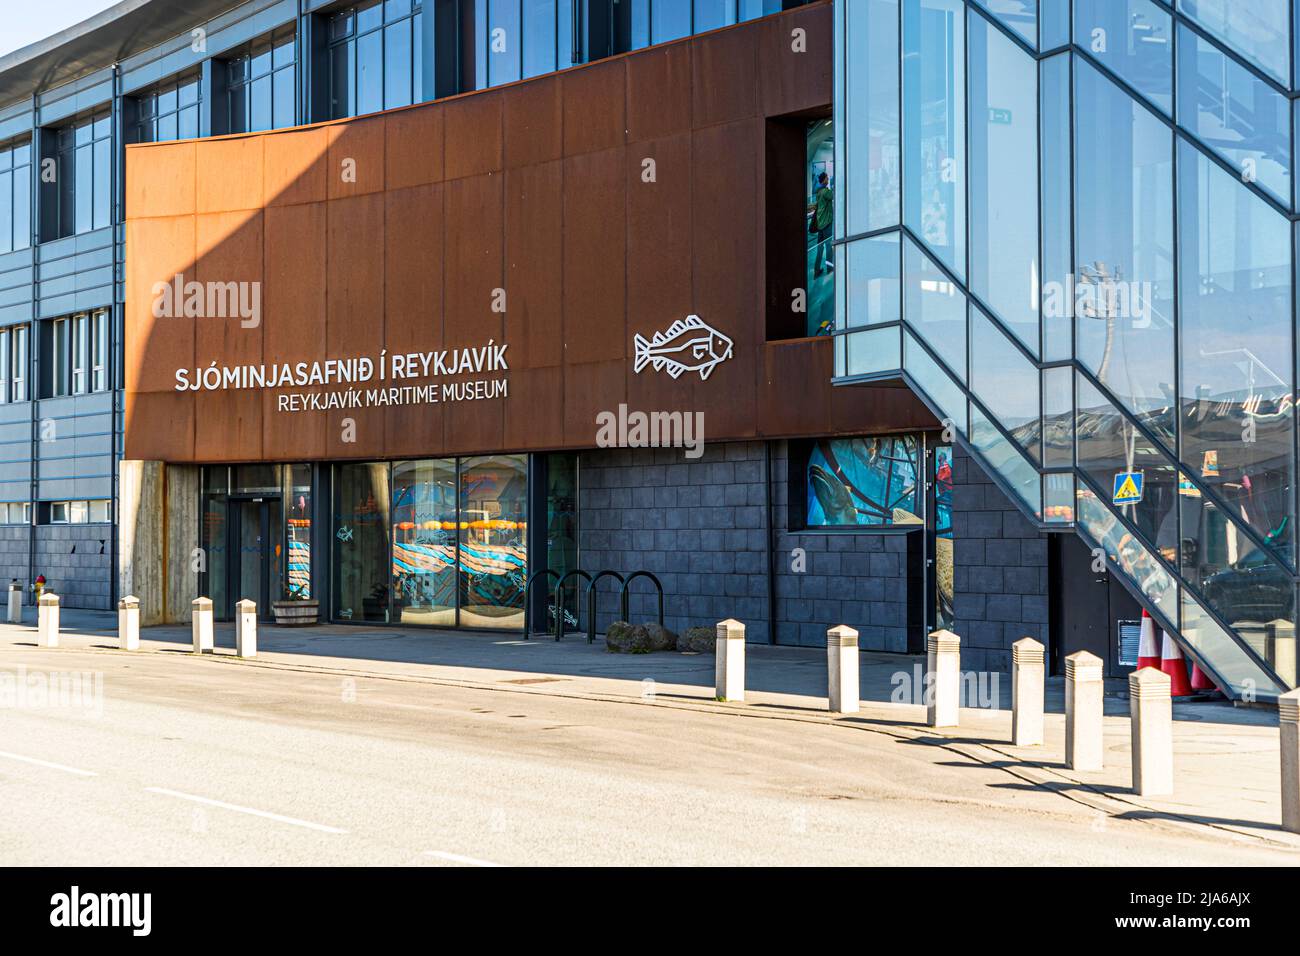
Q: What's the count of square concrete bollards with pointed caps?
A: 12